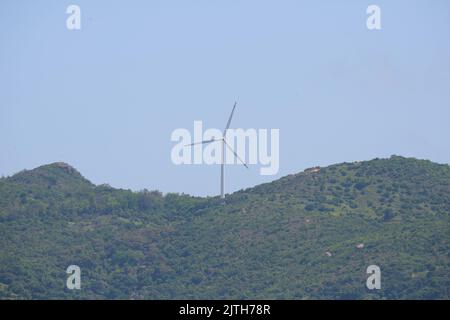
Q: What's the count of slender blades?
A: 3